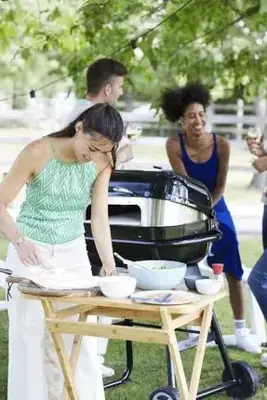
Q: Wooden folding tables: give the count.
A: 1